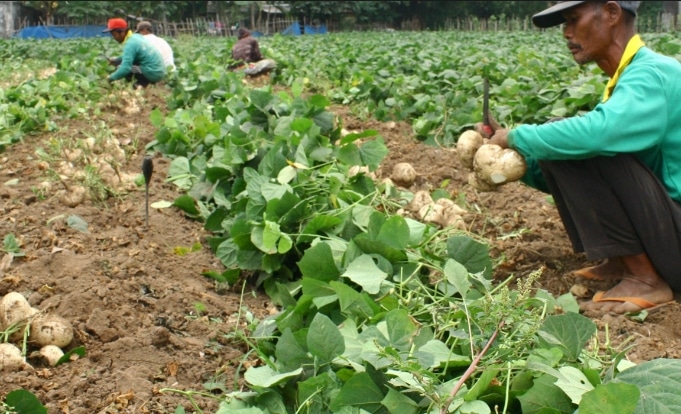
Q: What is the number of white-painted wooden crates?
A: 0